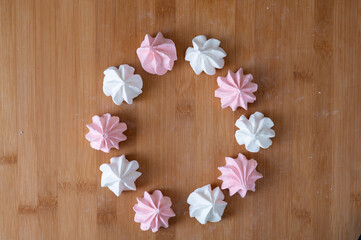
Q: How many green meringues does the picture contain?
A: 0